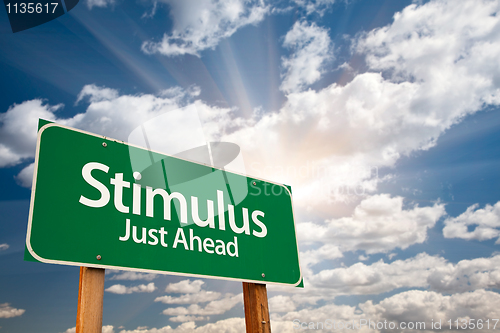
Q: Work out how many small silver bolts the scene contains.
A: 4